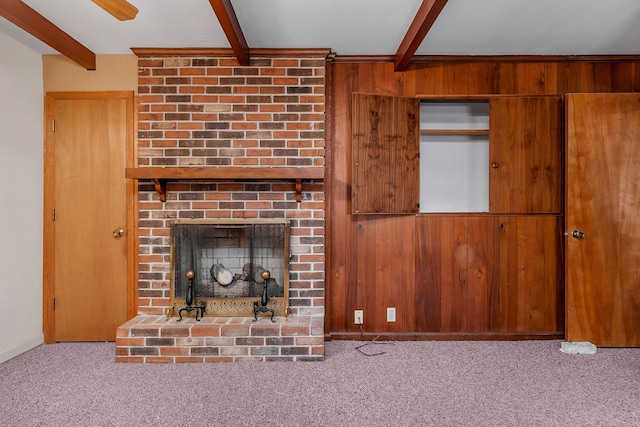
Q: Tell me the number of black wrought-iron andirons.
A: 2